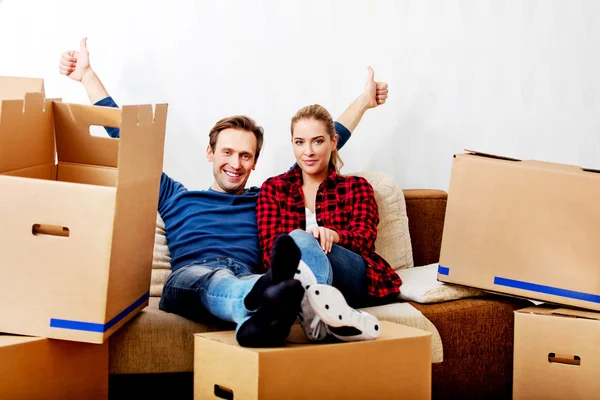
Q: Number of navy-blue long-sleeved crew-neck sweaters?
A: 1